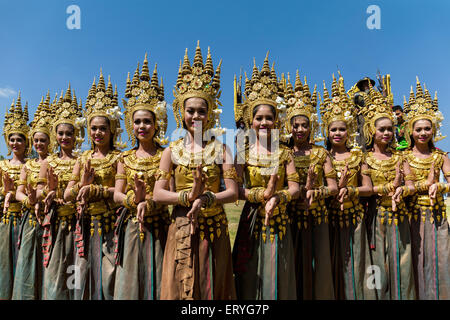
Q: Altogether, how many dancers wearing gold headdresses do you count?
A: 11